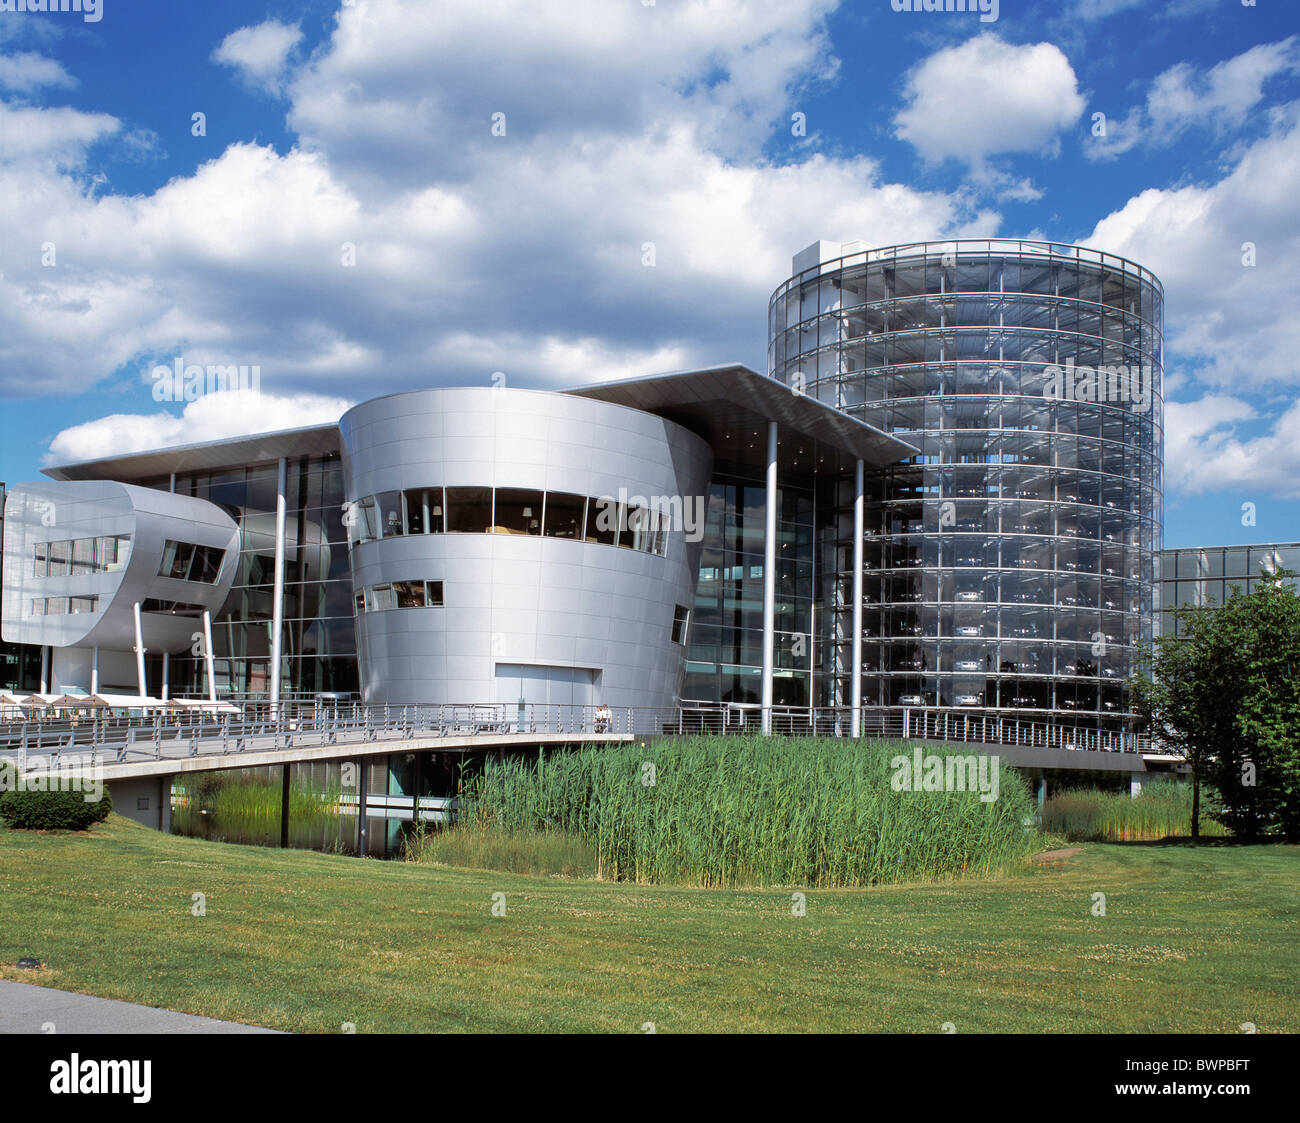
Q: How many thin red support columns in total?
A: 0